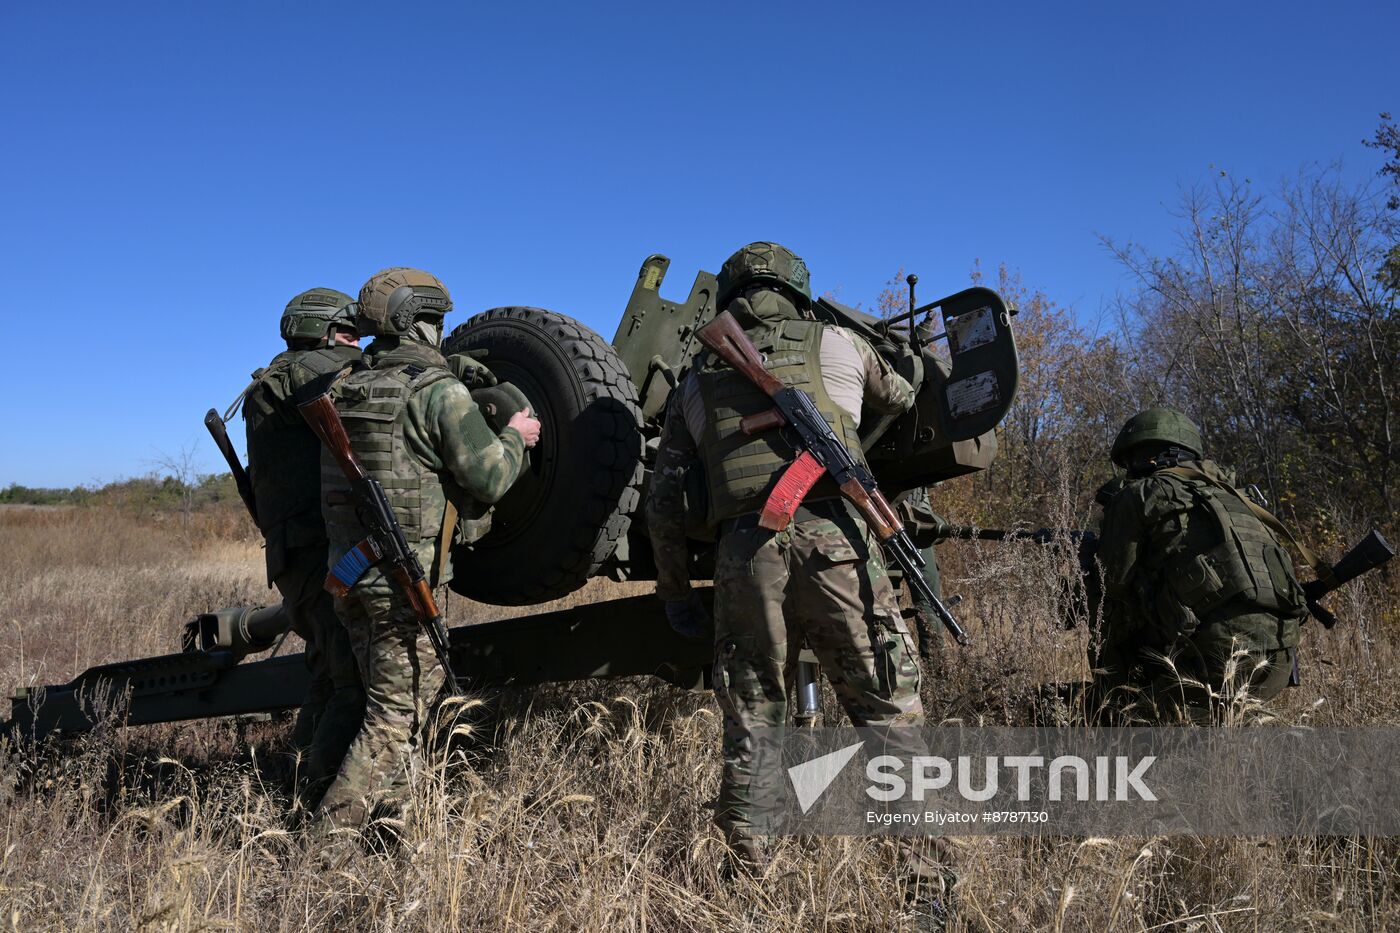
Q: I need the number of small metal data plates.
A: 2